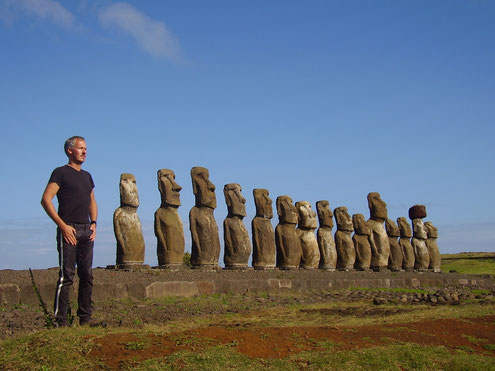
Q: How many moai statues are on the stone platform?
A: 15